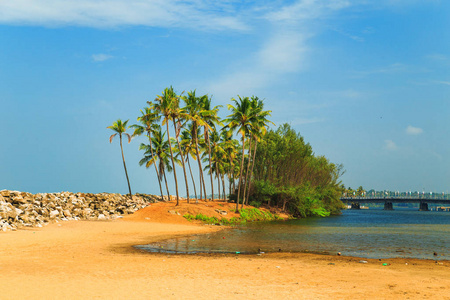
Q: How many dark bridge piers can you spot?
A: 3